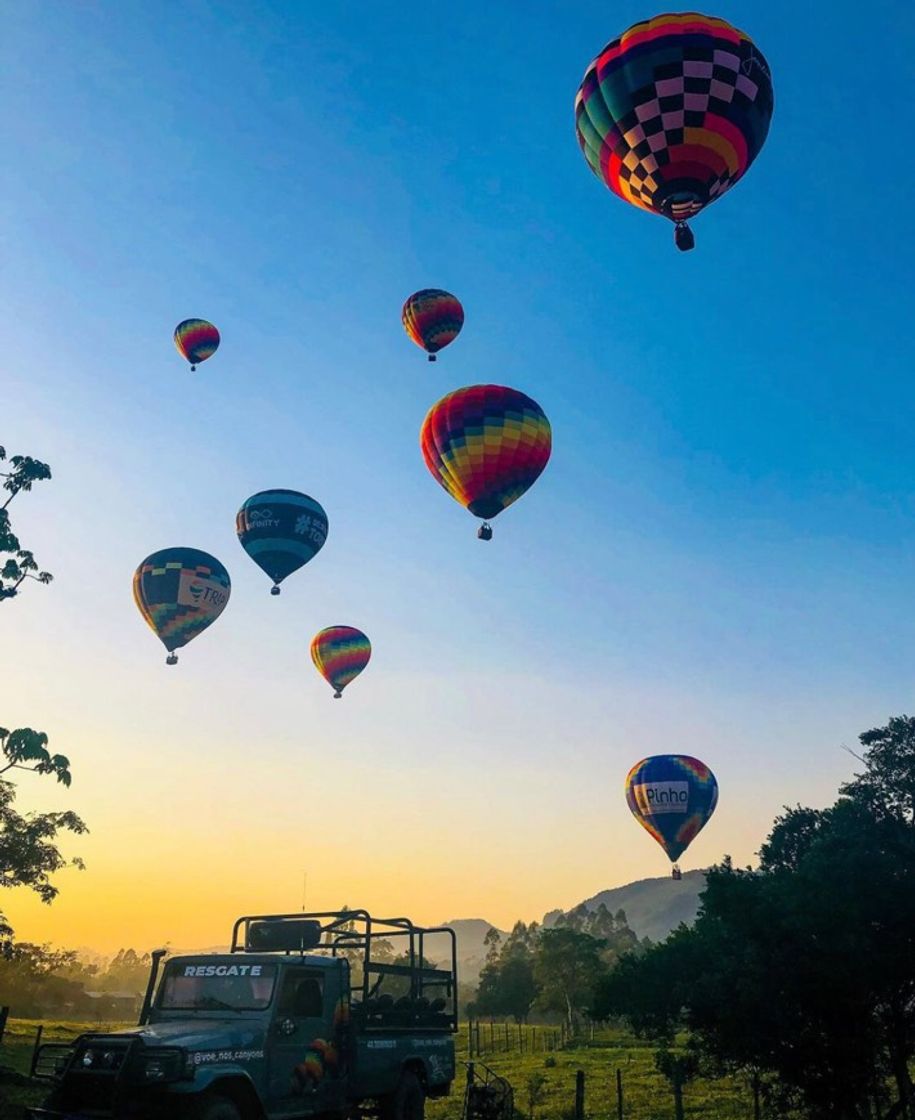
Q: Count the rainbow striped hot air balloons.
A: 4